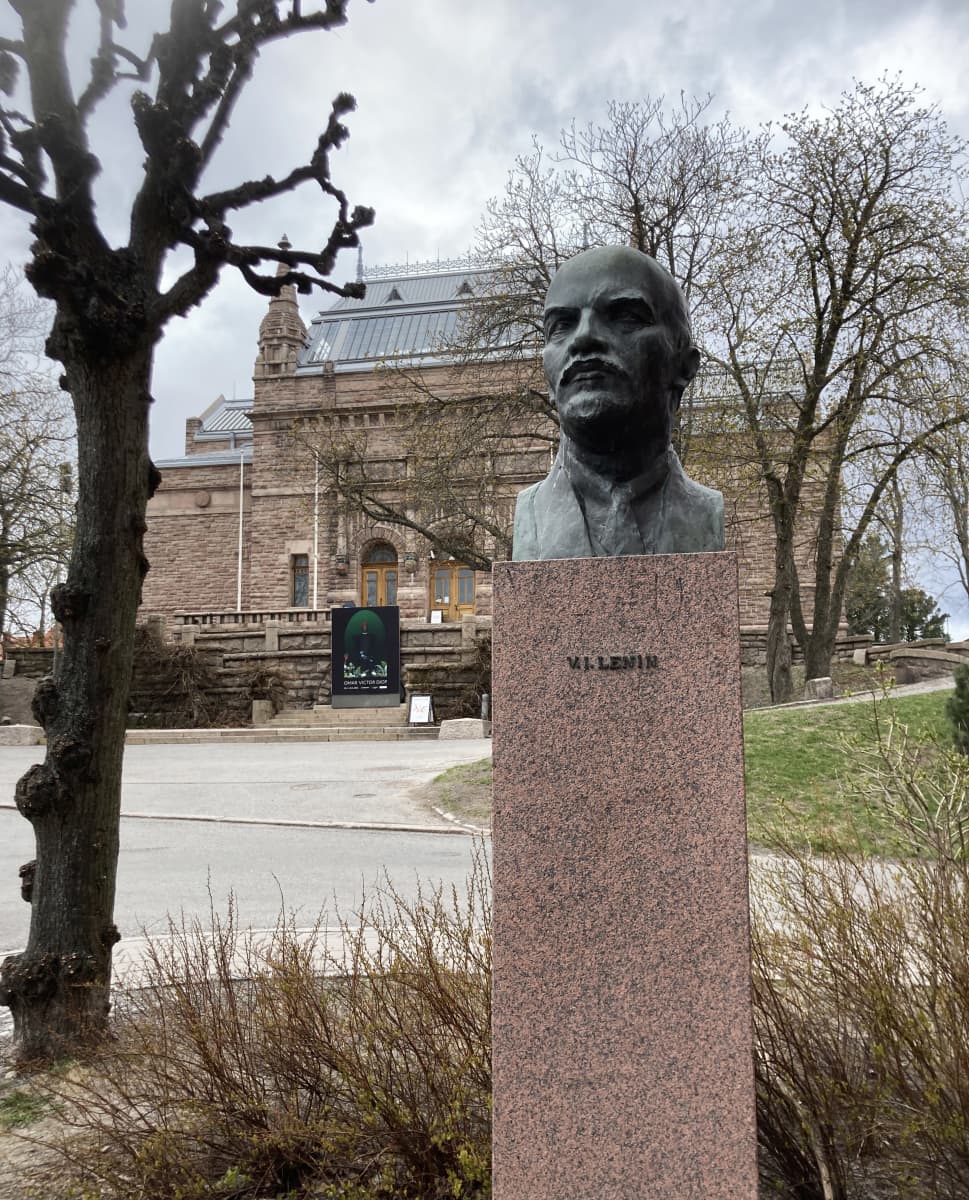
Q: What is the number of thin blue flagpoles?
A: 0